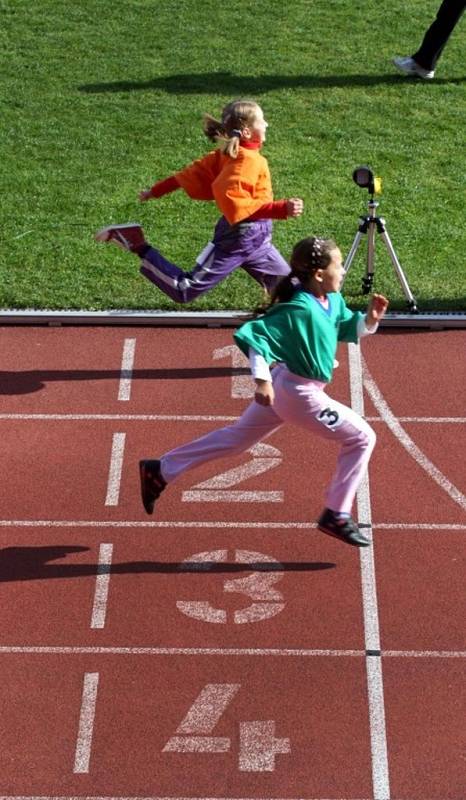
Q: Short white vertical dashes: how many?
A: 4